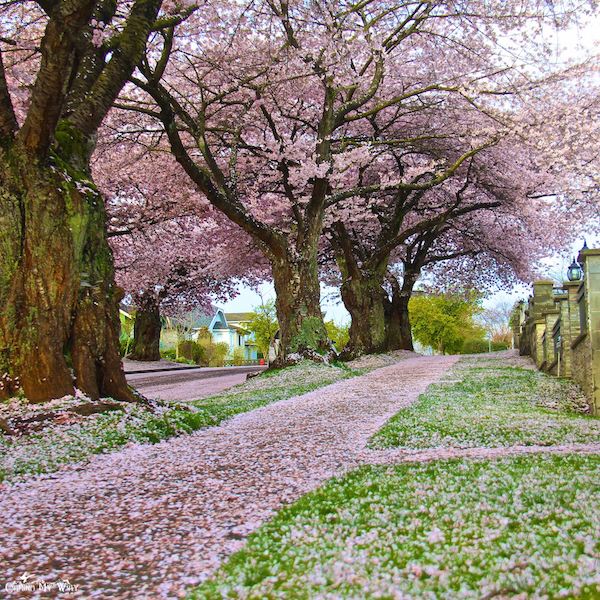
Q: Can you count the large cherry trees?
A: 5